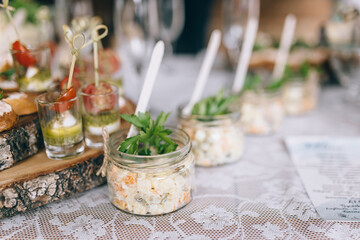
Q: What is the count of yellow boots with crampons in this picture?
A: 0